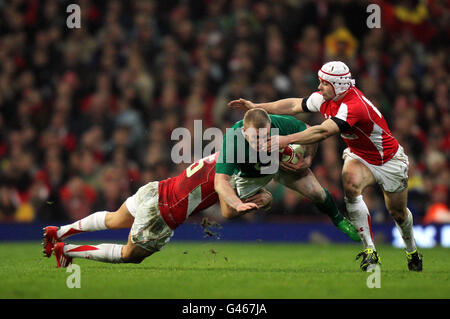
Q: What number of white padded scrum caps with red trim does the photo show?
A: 1